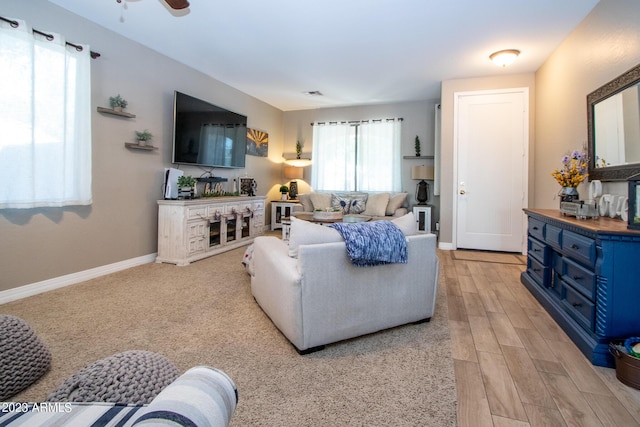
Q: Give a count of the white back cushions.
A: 2